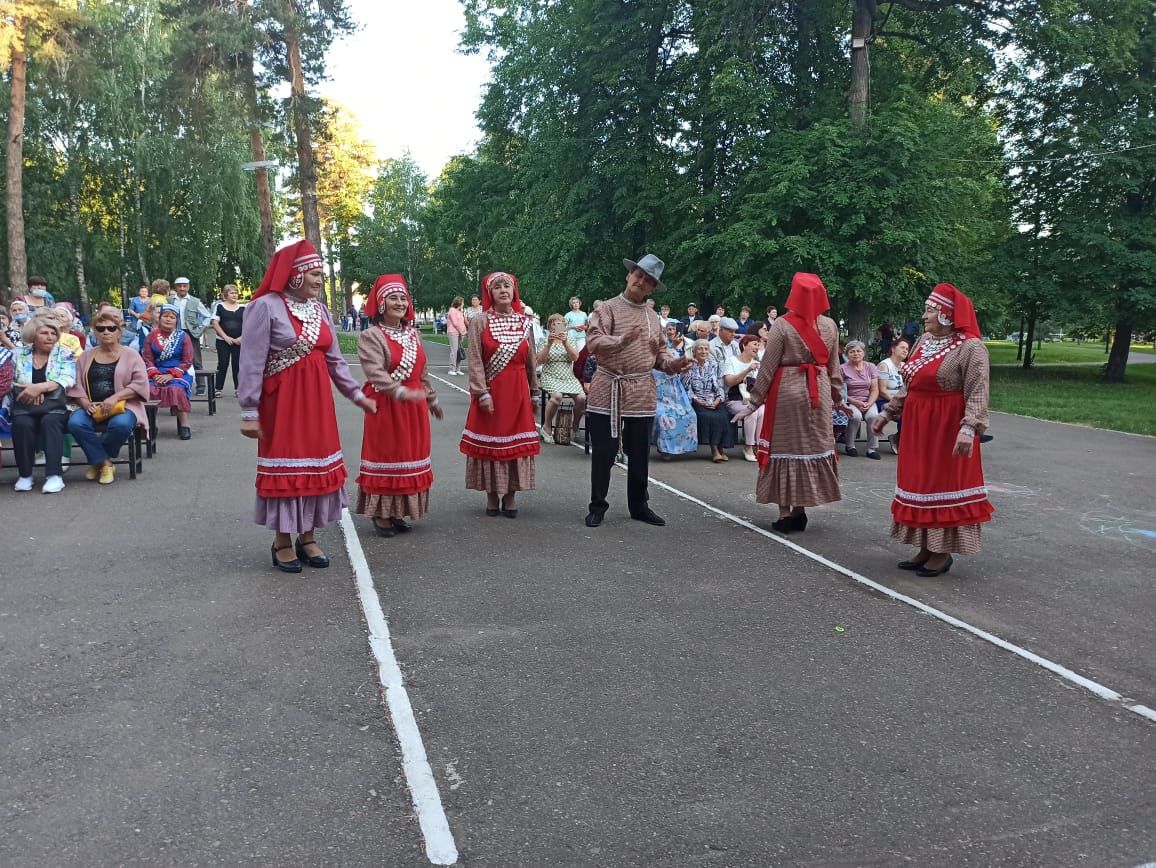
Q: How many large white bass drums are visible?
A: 0